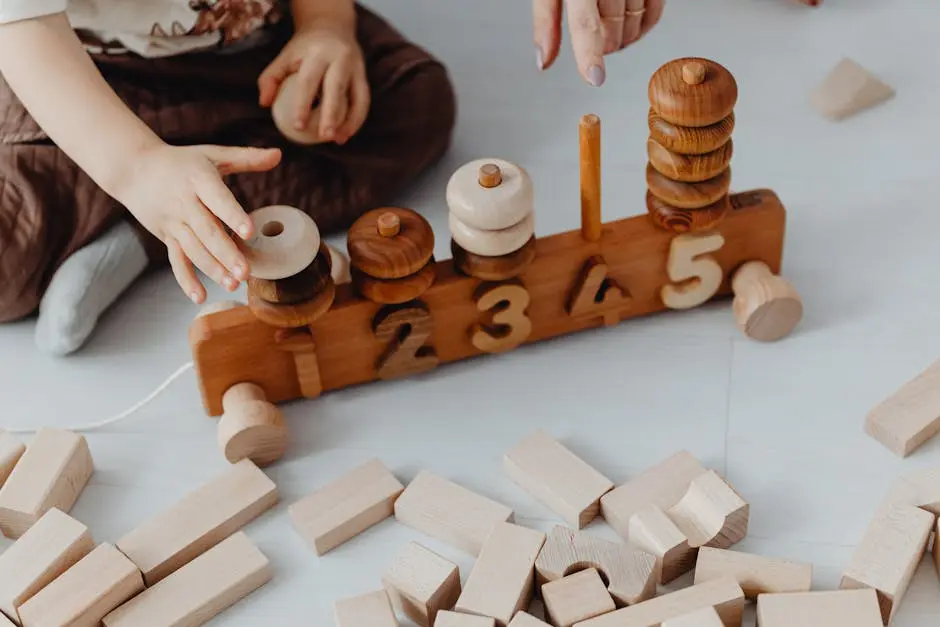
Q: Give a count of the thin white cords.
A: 1